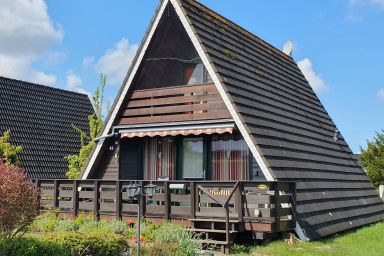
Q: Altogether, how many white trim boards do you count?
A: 2